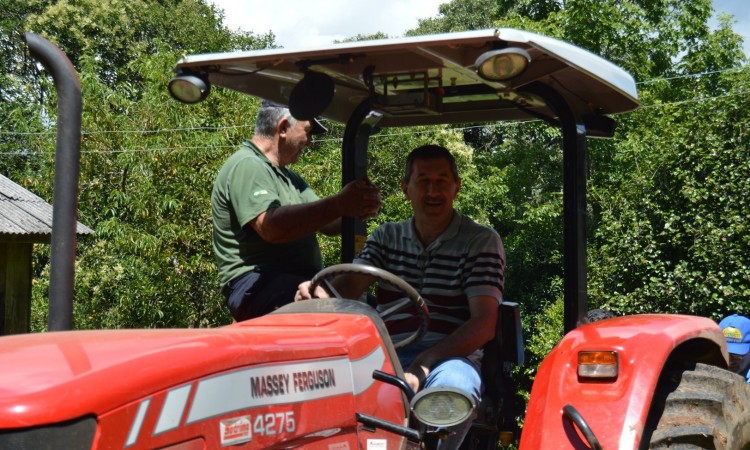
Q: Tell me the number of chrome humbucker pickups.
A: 0